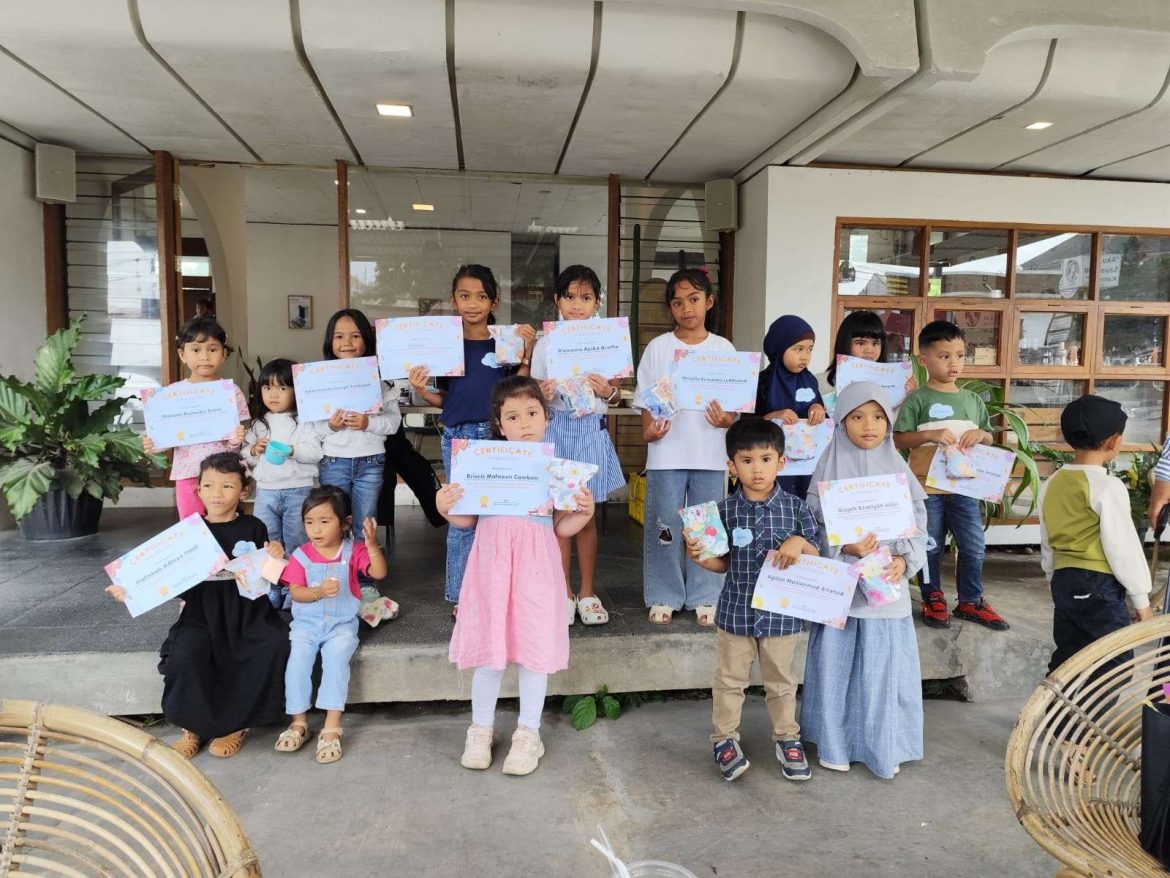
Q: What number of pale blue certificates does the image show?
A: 12